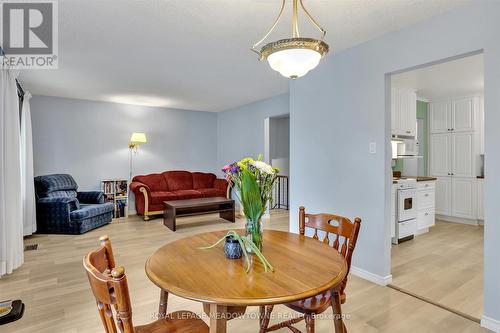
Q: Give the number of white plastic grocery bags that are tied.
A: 0